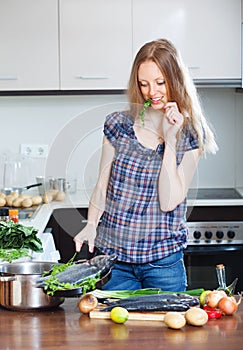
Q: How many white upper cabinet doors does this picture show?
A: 3